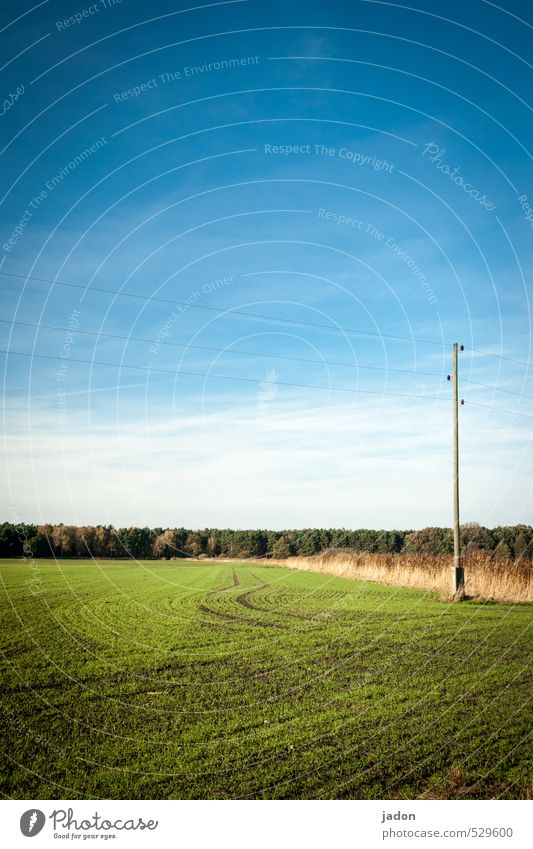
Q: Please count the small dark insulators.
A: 3